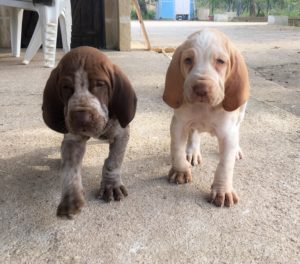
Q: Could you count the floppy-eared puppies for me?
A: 2